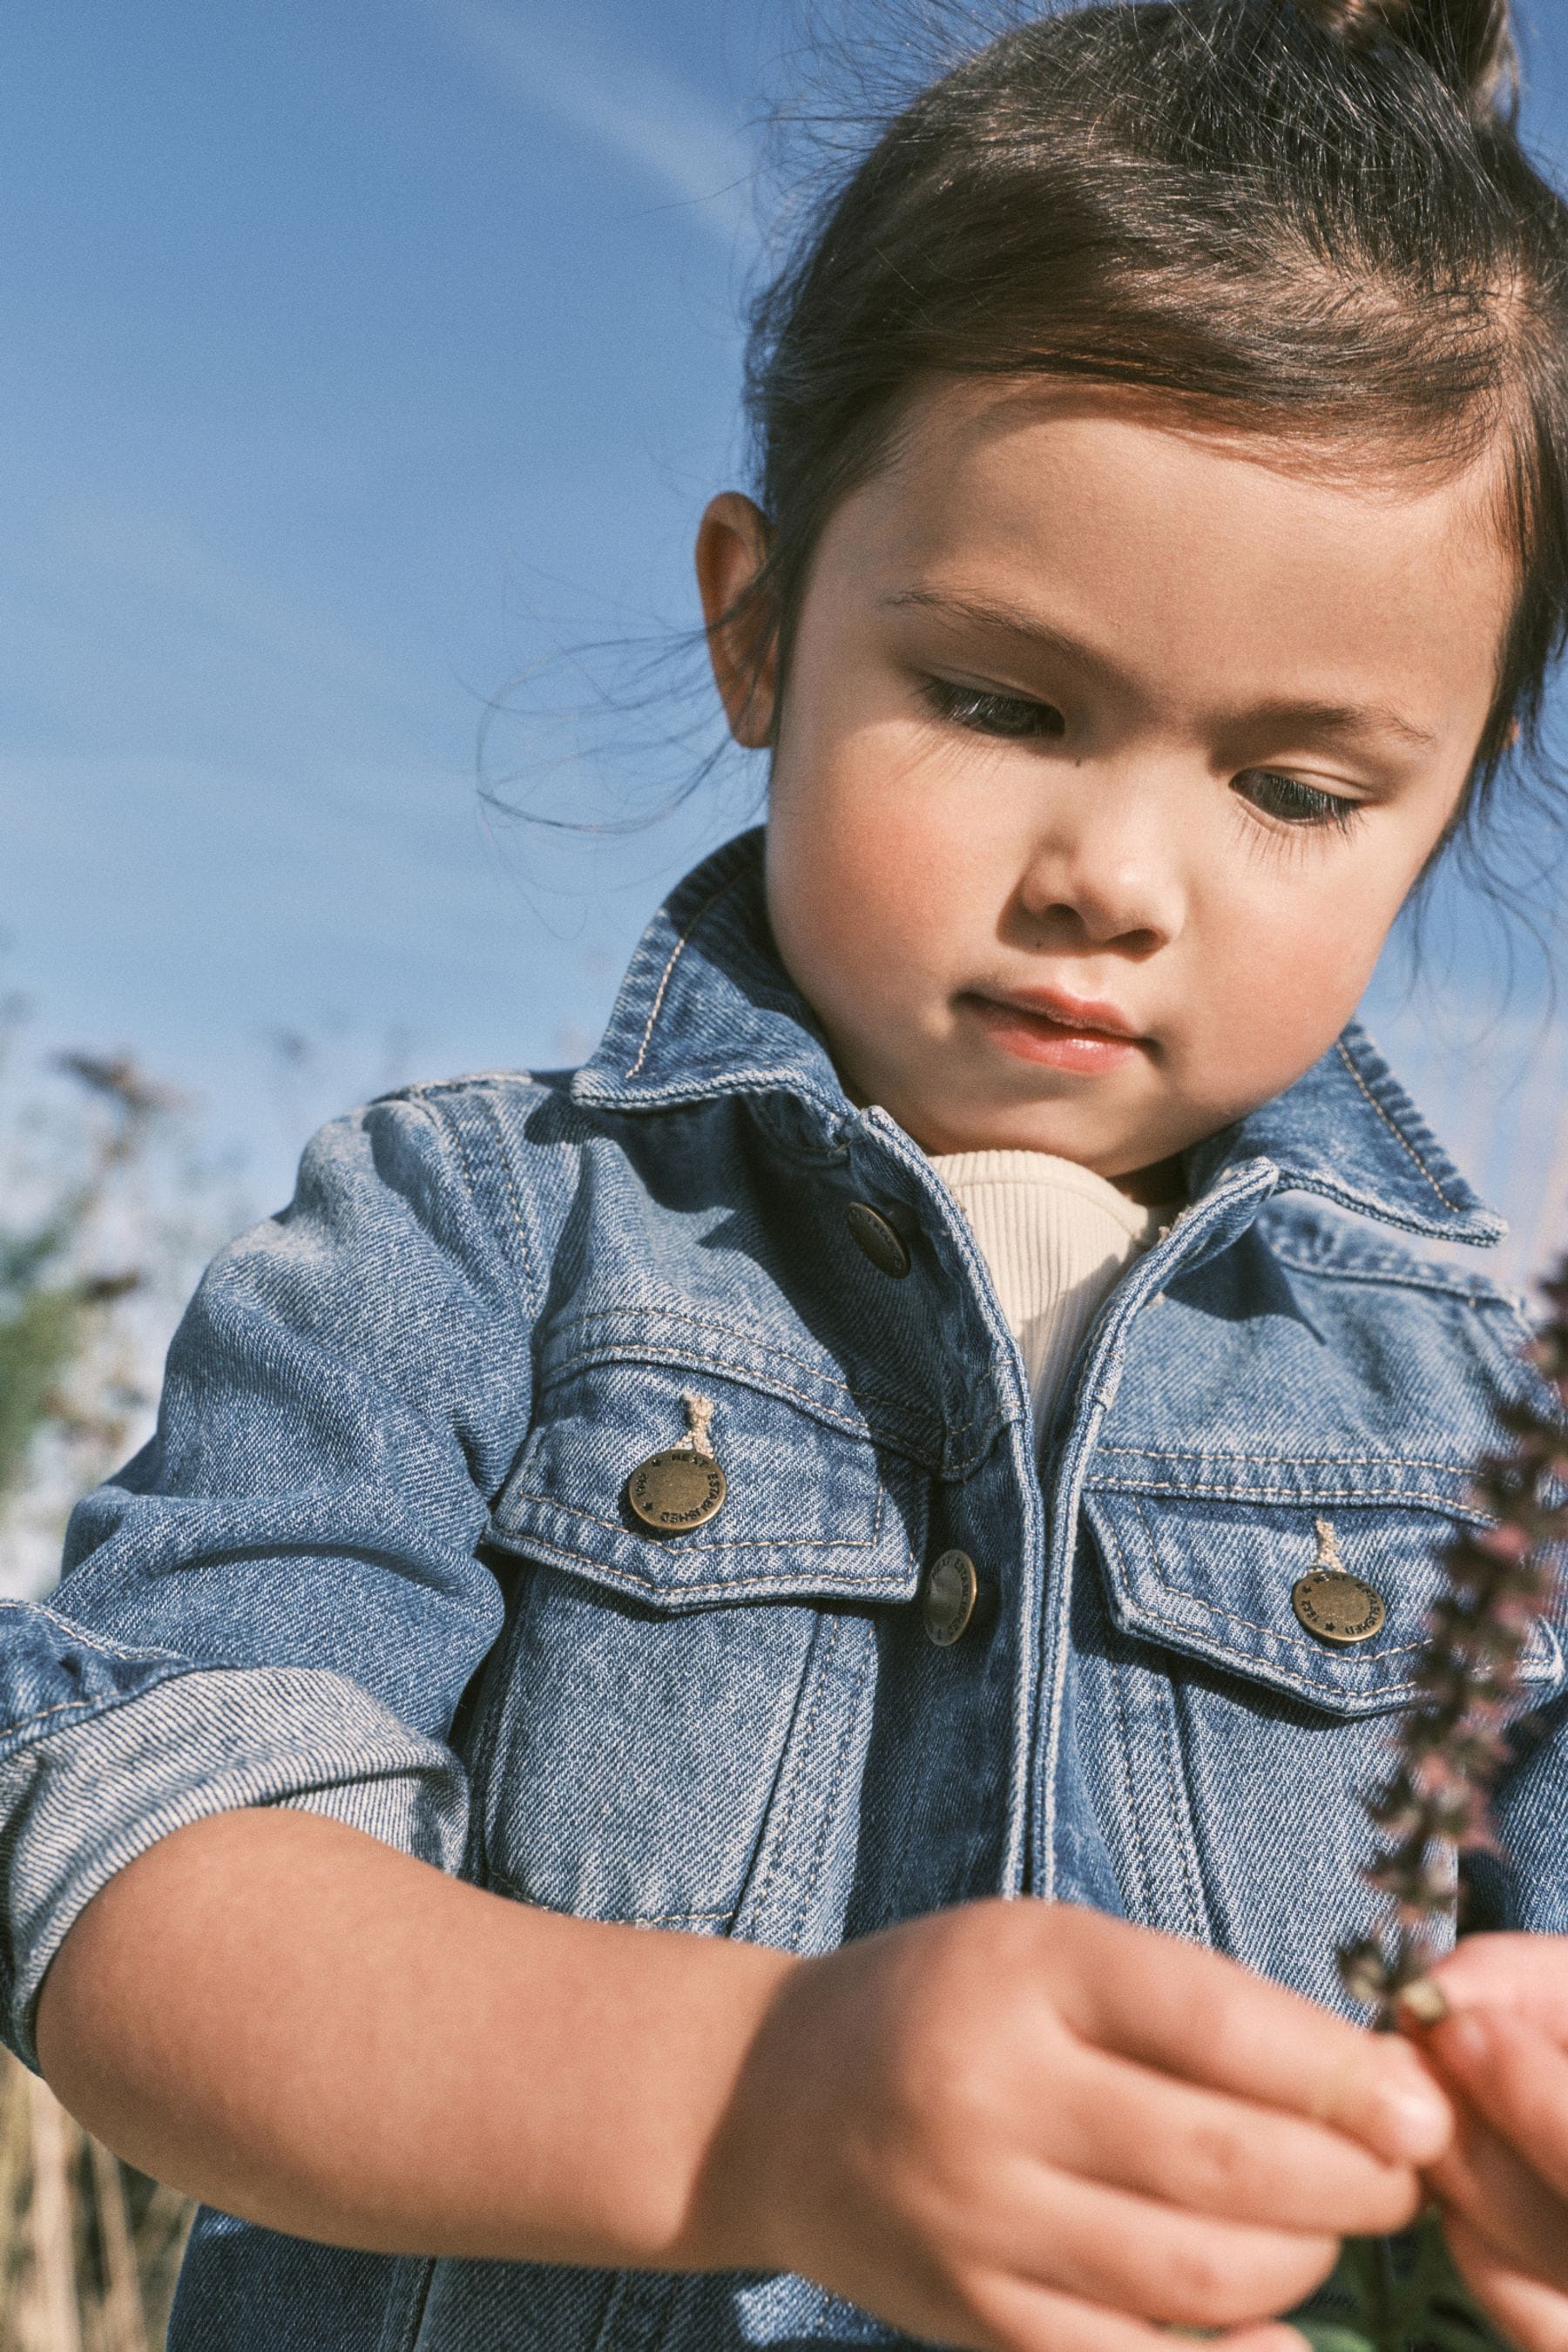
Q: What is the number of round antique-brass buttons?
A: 4